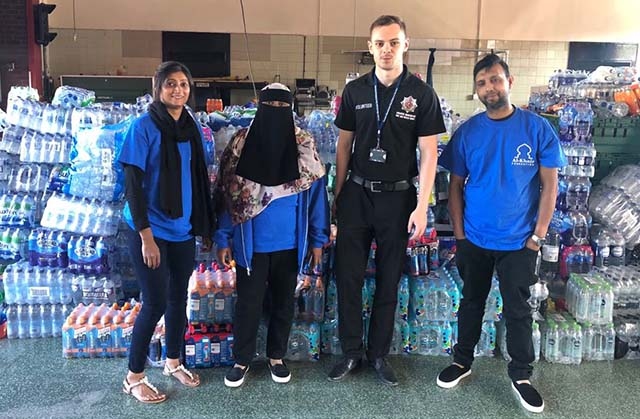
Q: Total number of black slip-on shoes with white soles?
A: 4